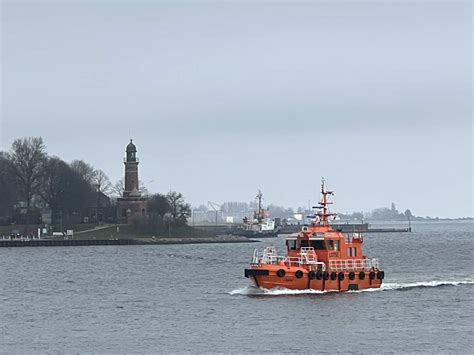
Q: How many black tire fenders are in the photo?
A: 11